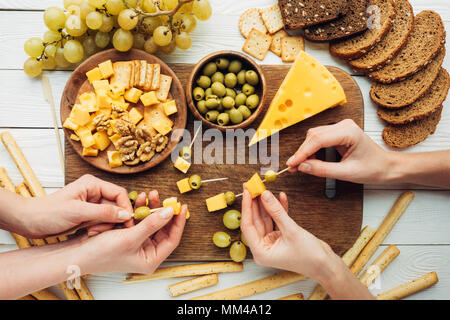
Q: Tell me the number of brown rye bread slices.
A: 8